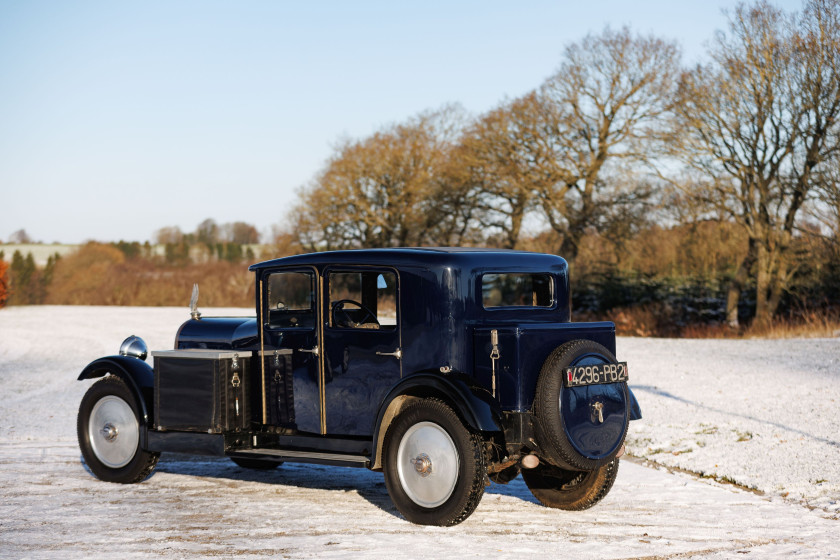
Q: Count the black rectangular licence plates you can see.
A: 1